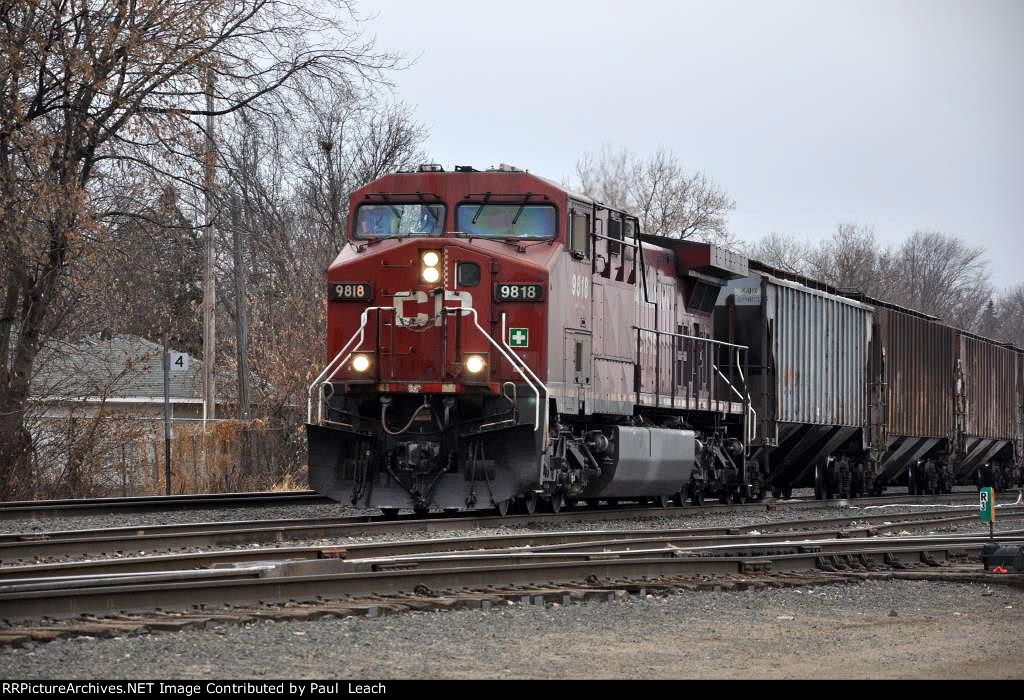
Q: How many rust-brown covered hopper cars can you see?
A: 2